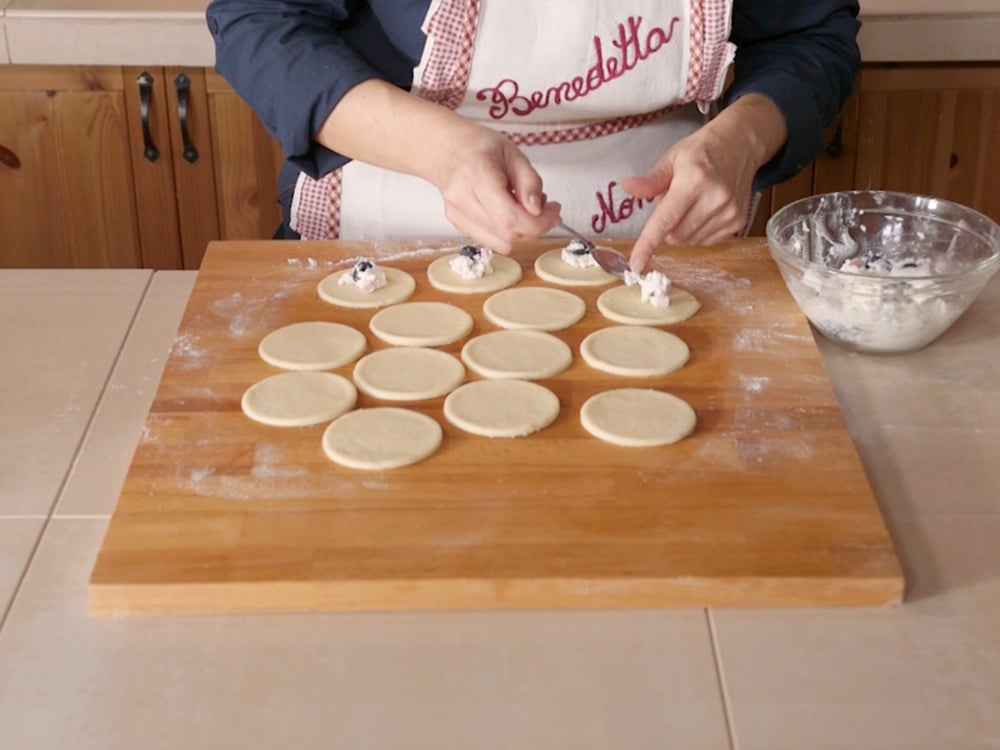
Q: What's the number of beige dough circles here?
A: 14